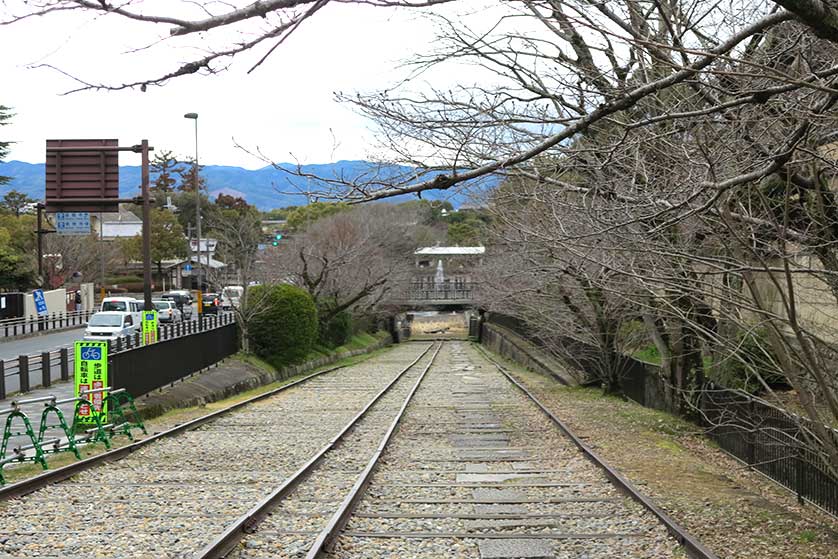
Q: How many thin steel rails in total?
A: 4